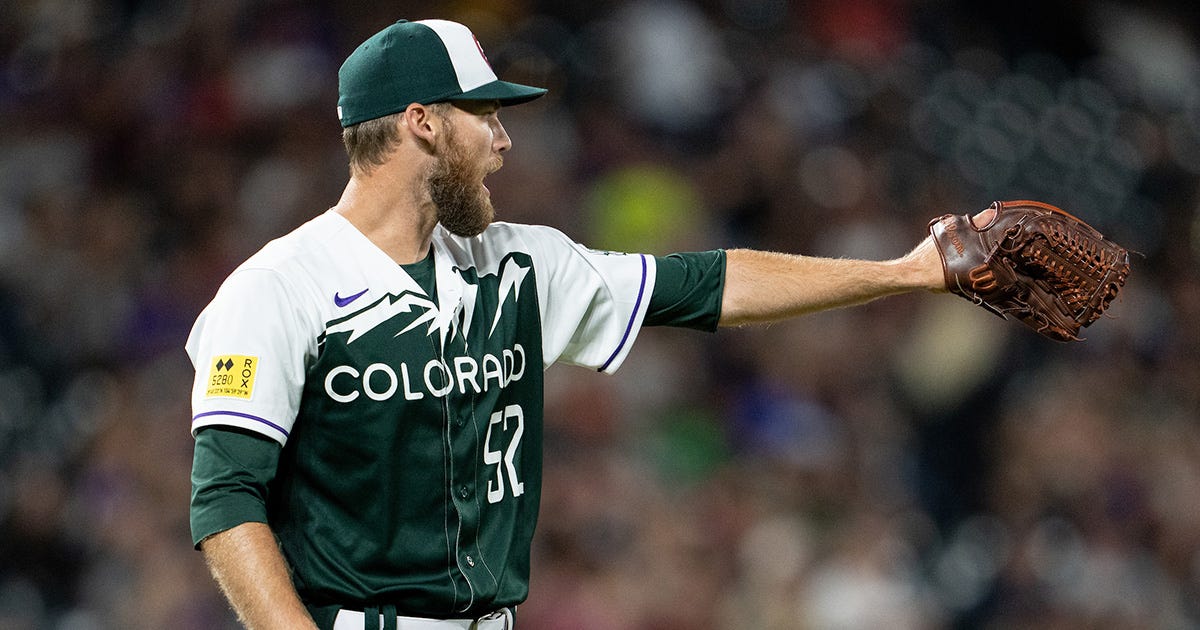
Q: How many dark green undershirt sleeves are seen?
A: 2